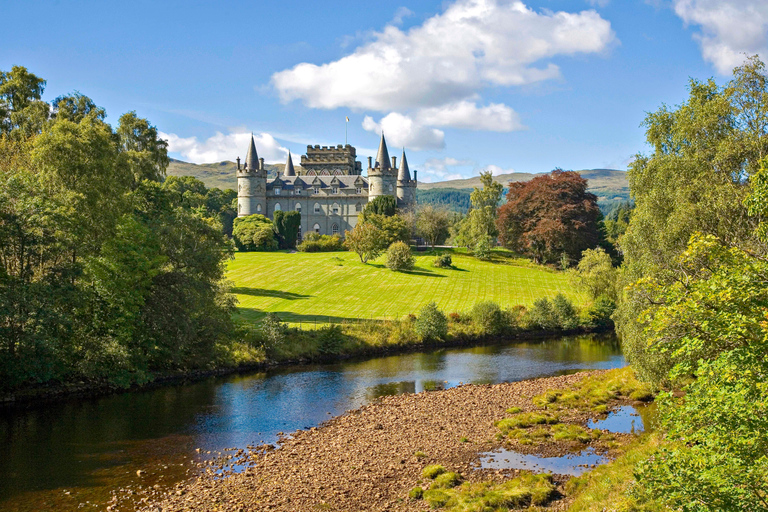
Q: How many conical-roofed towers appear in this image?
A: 4